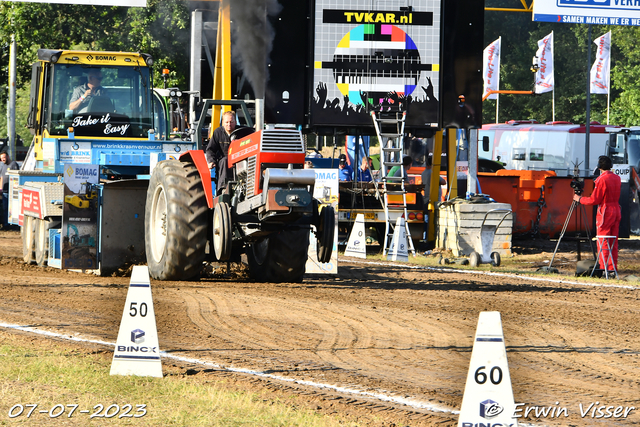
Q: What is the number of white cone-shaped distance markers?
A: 4